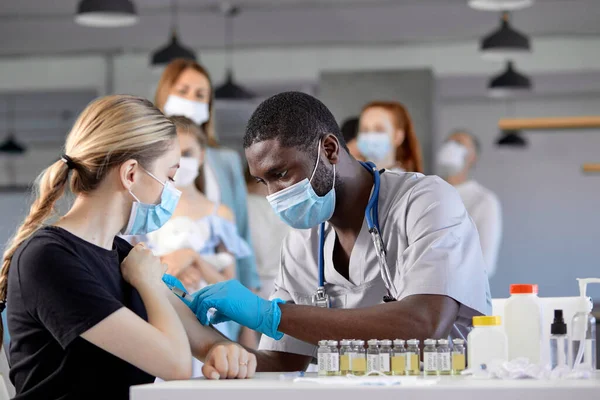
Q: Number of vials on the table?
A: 11